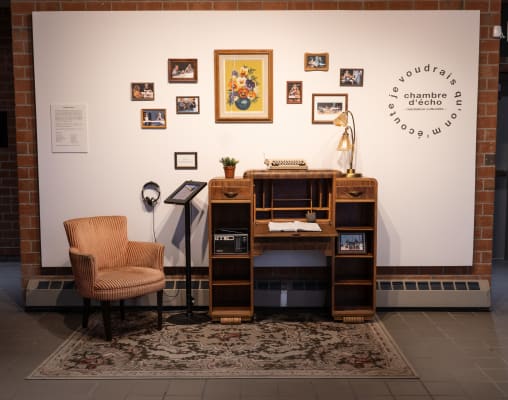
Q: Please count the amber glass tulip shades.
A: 2